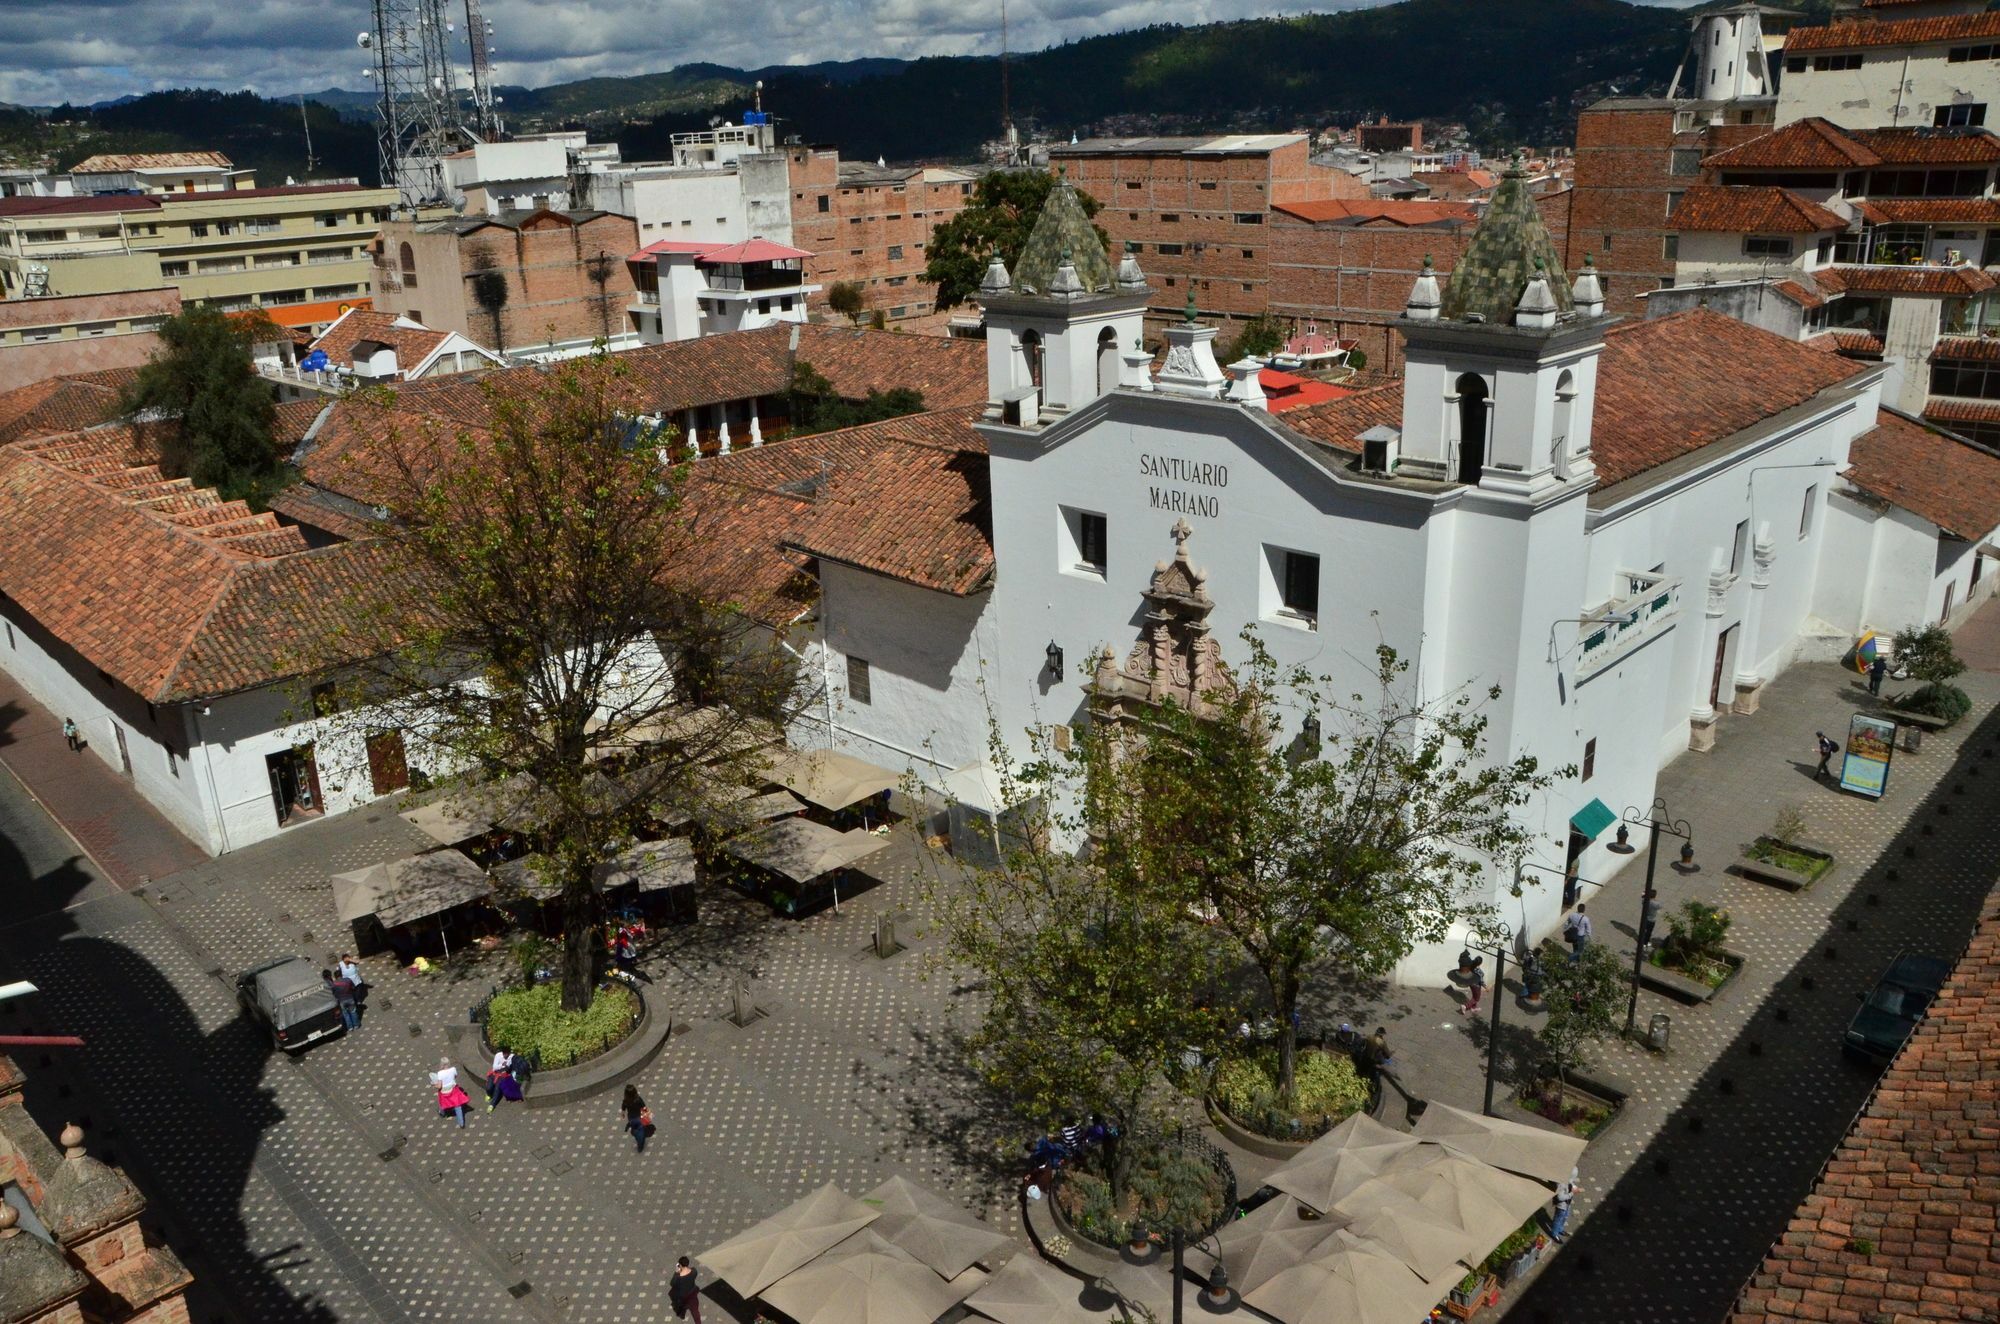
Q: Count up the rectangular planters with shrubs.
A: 4